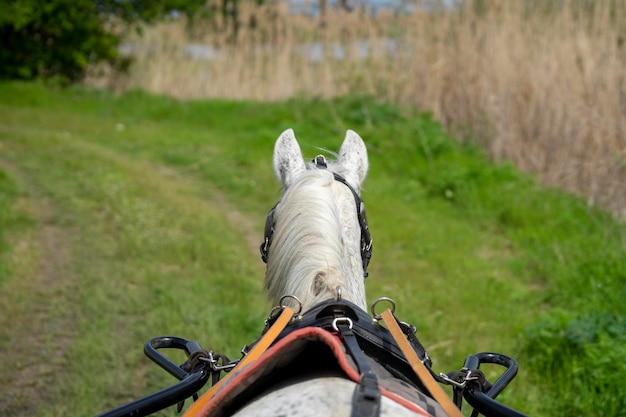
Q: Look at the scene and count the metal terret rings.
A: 2